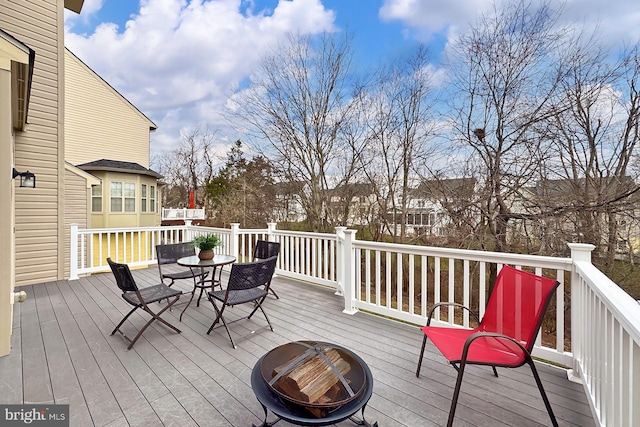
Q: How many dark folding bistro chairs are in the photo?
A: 4